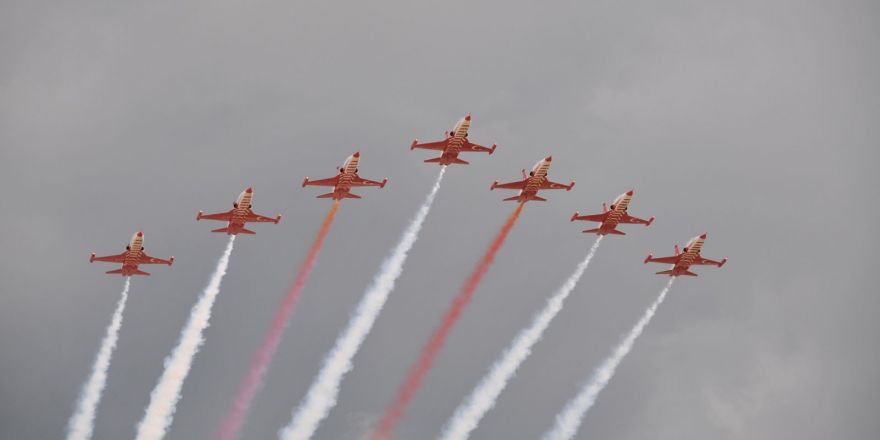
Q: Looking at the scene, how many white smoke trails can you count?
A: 5